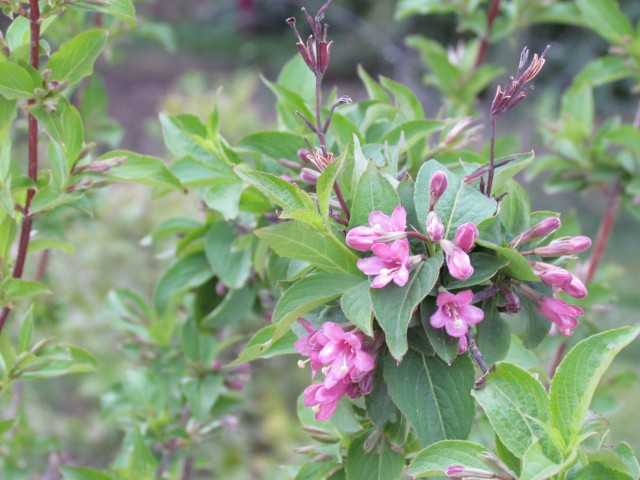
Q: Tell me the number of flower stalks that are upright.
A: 2